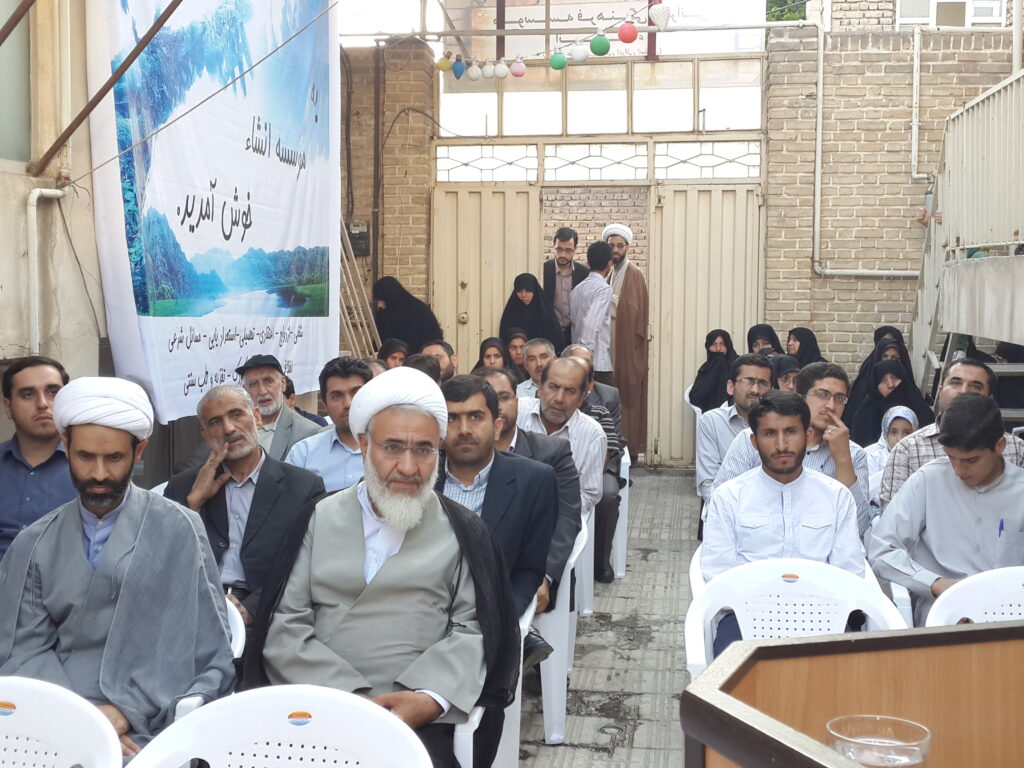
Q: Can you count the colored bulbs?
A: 6